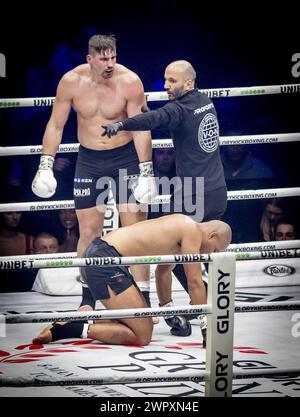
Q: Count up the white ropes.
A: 7